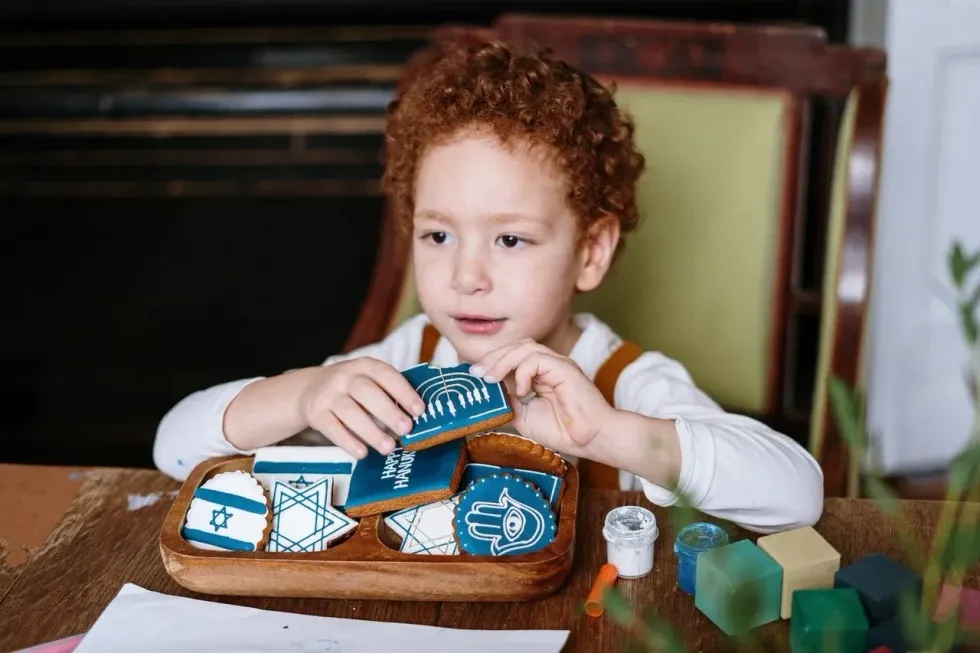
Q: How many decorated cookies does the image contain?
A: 9